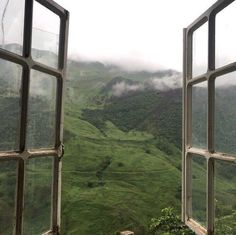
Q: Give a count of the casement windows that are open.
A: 2